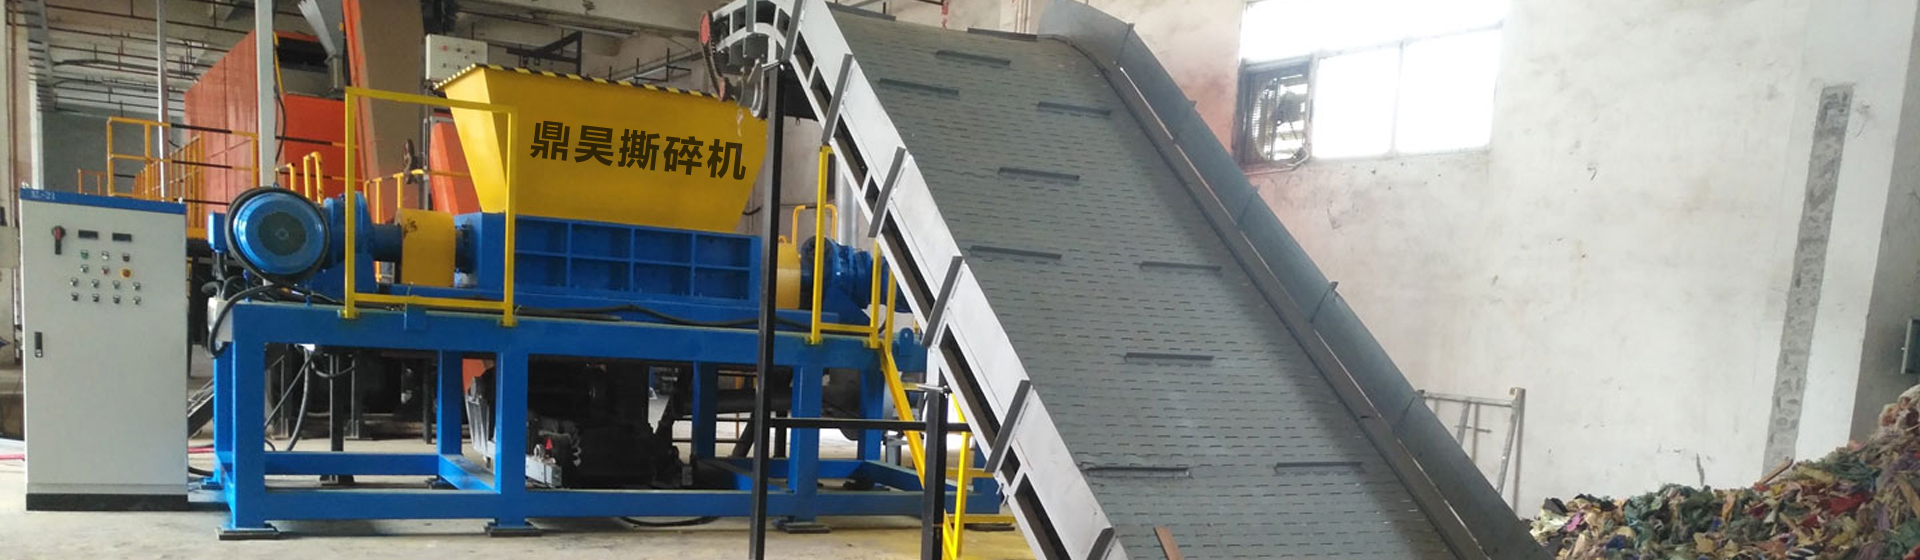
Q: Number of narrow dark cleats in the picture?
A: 11